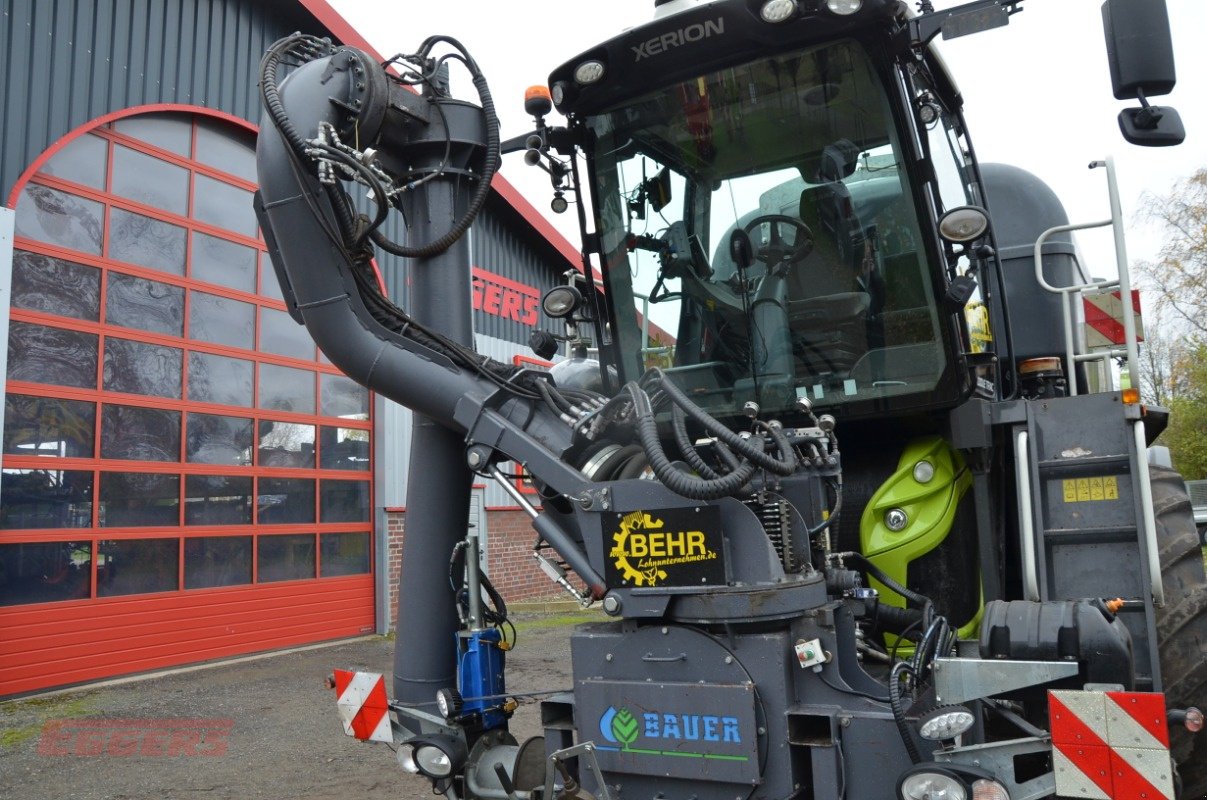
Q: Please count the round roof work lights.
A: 4